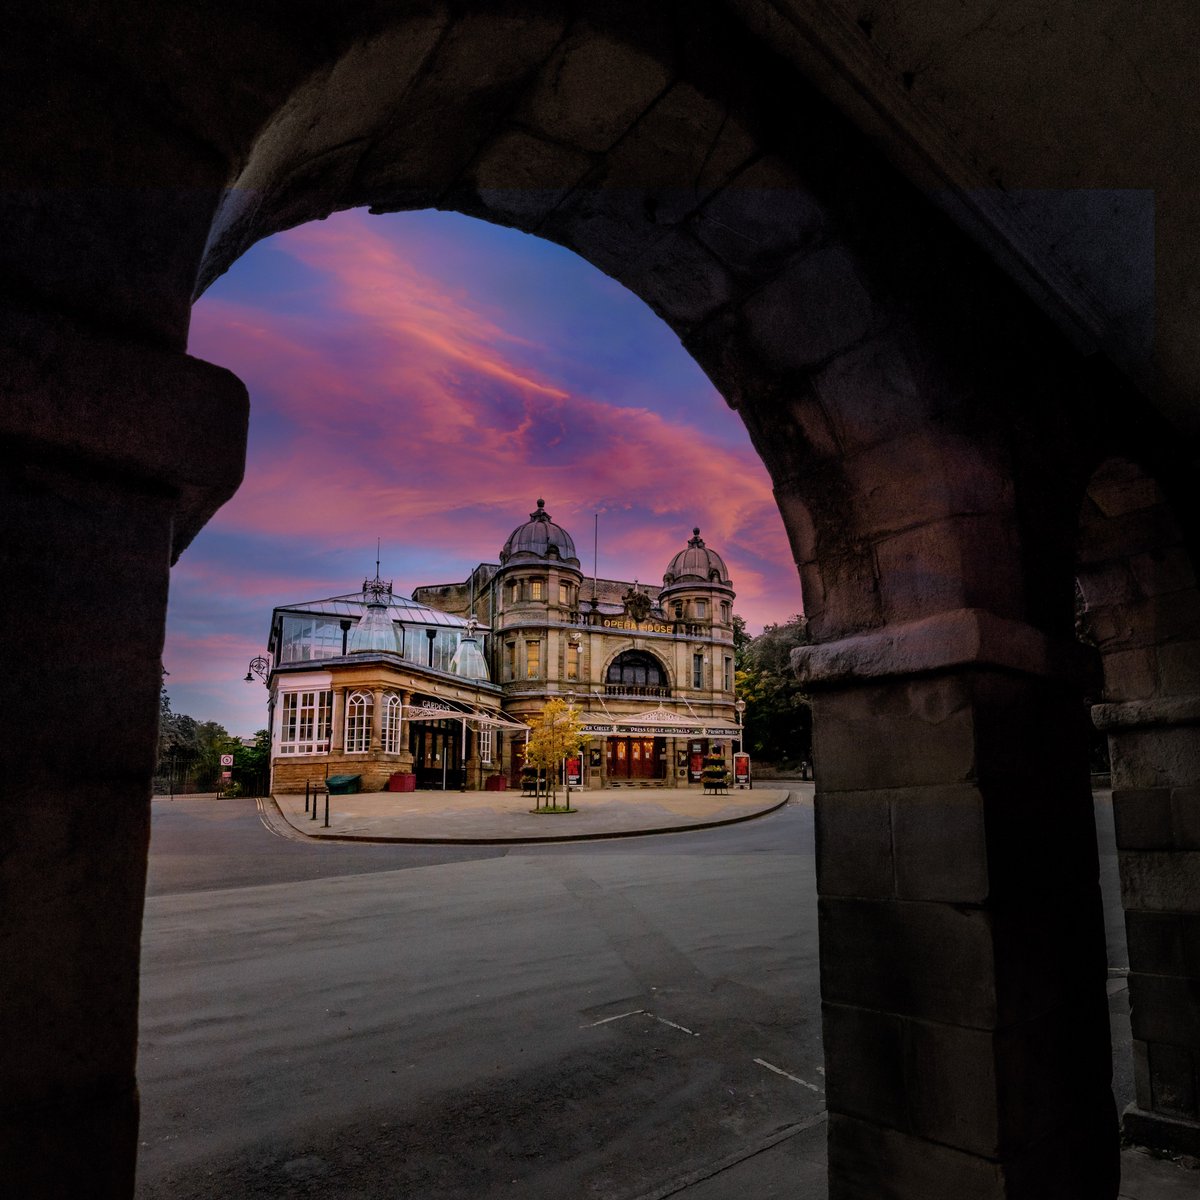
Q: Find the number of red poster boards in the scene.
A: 3